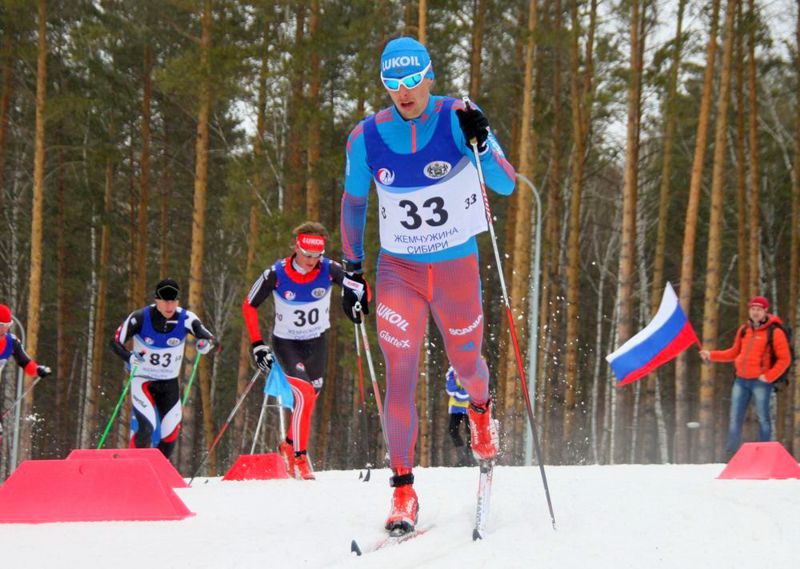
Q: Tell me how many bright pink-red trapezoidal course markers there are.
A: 4